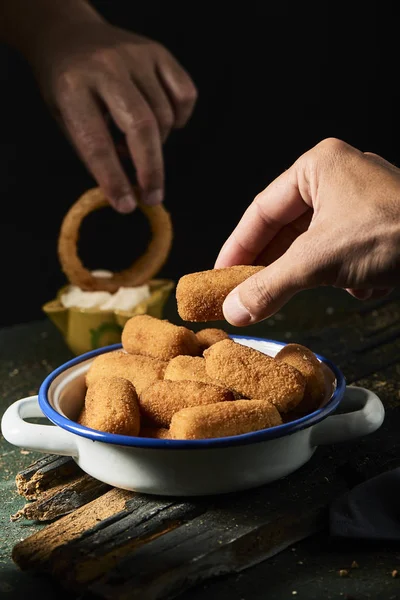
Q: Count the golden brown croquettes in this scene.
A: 10